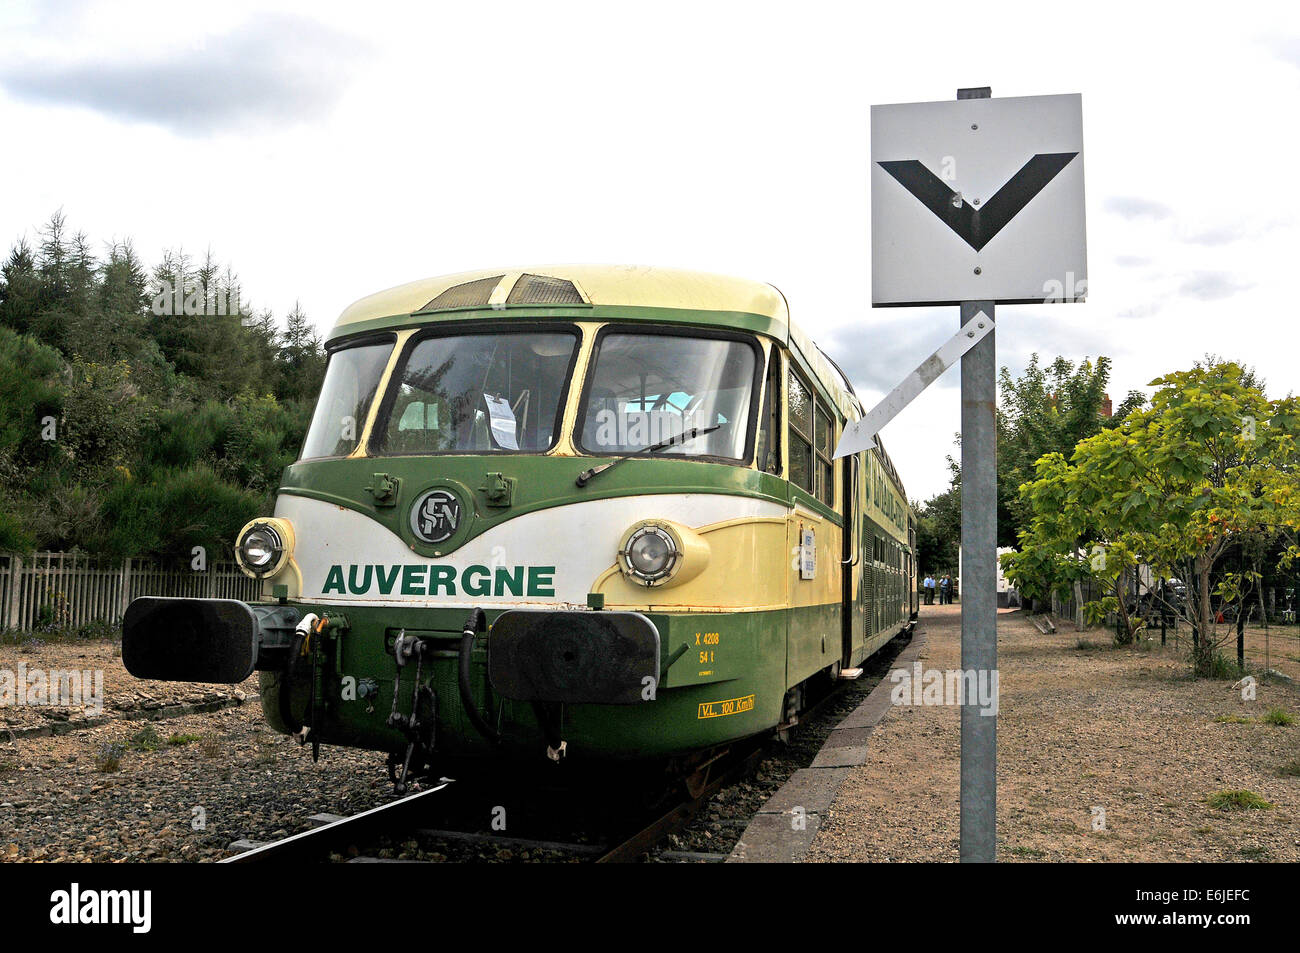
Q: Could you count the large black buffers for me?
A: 2